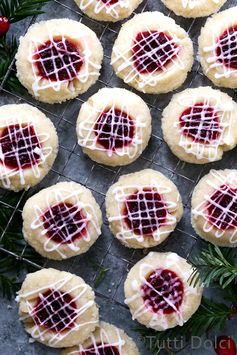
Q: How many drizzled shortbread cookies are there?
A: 14